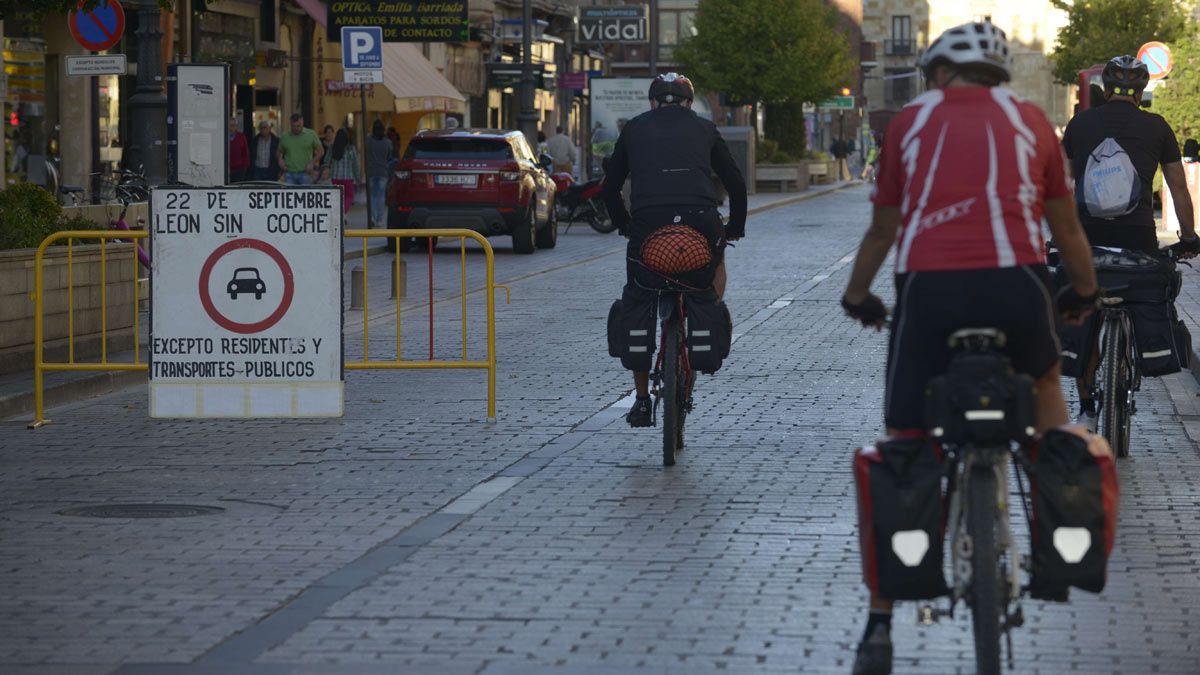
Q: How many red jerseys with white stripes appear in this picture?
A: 1